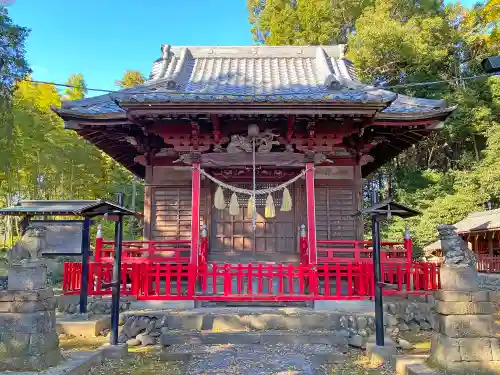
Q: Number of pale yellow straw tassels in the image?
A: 5